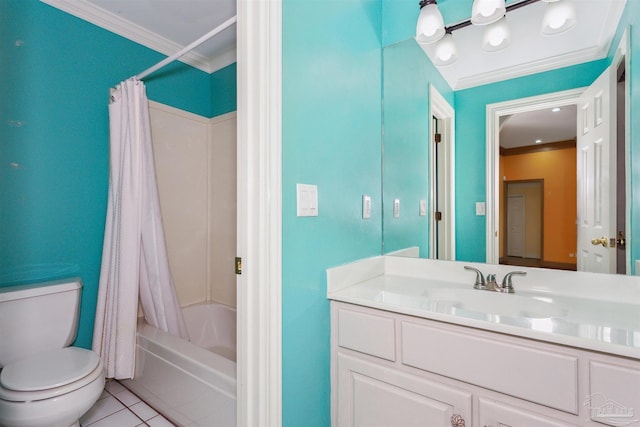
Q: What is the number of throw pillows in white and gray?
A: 0